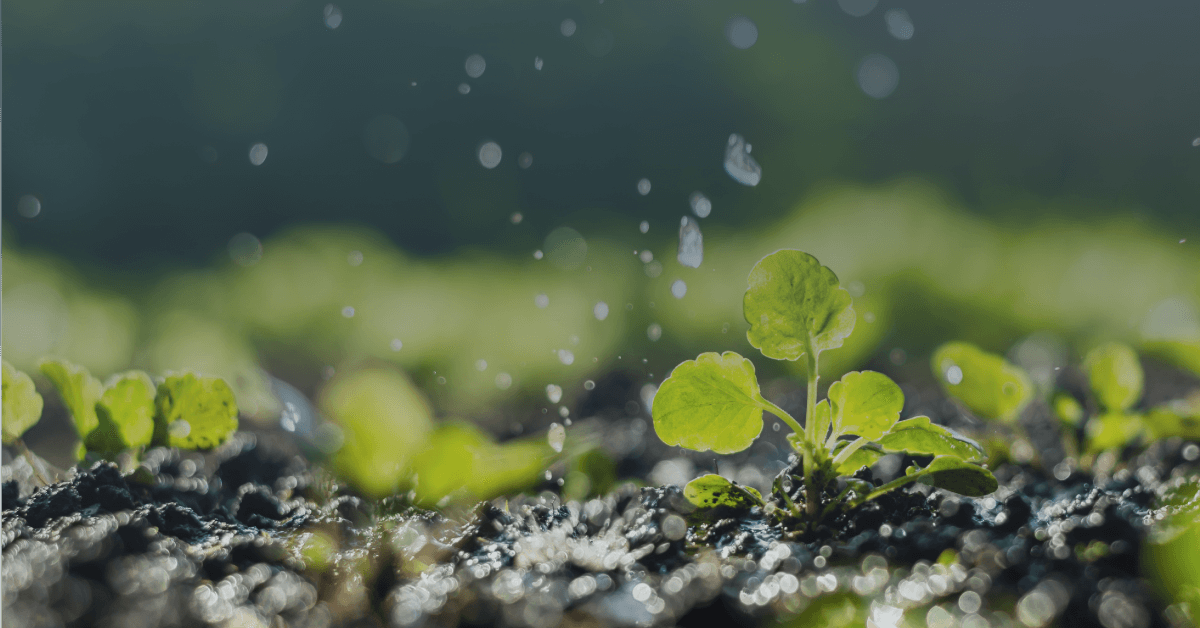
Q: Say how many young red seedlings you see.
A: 0